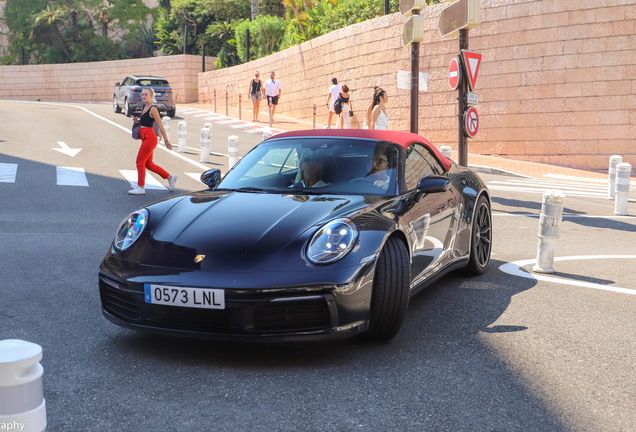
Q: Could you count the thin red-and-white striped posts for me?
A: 5